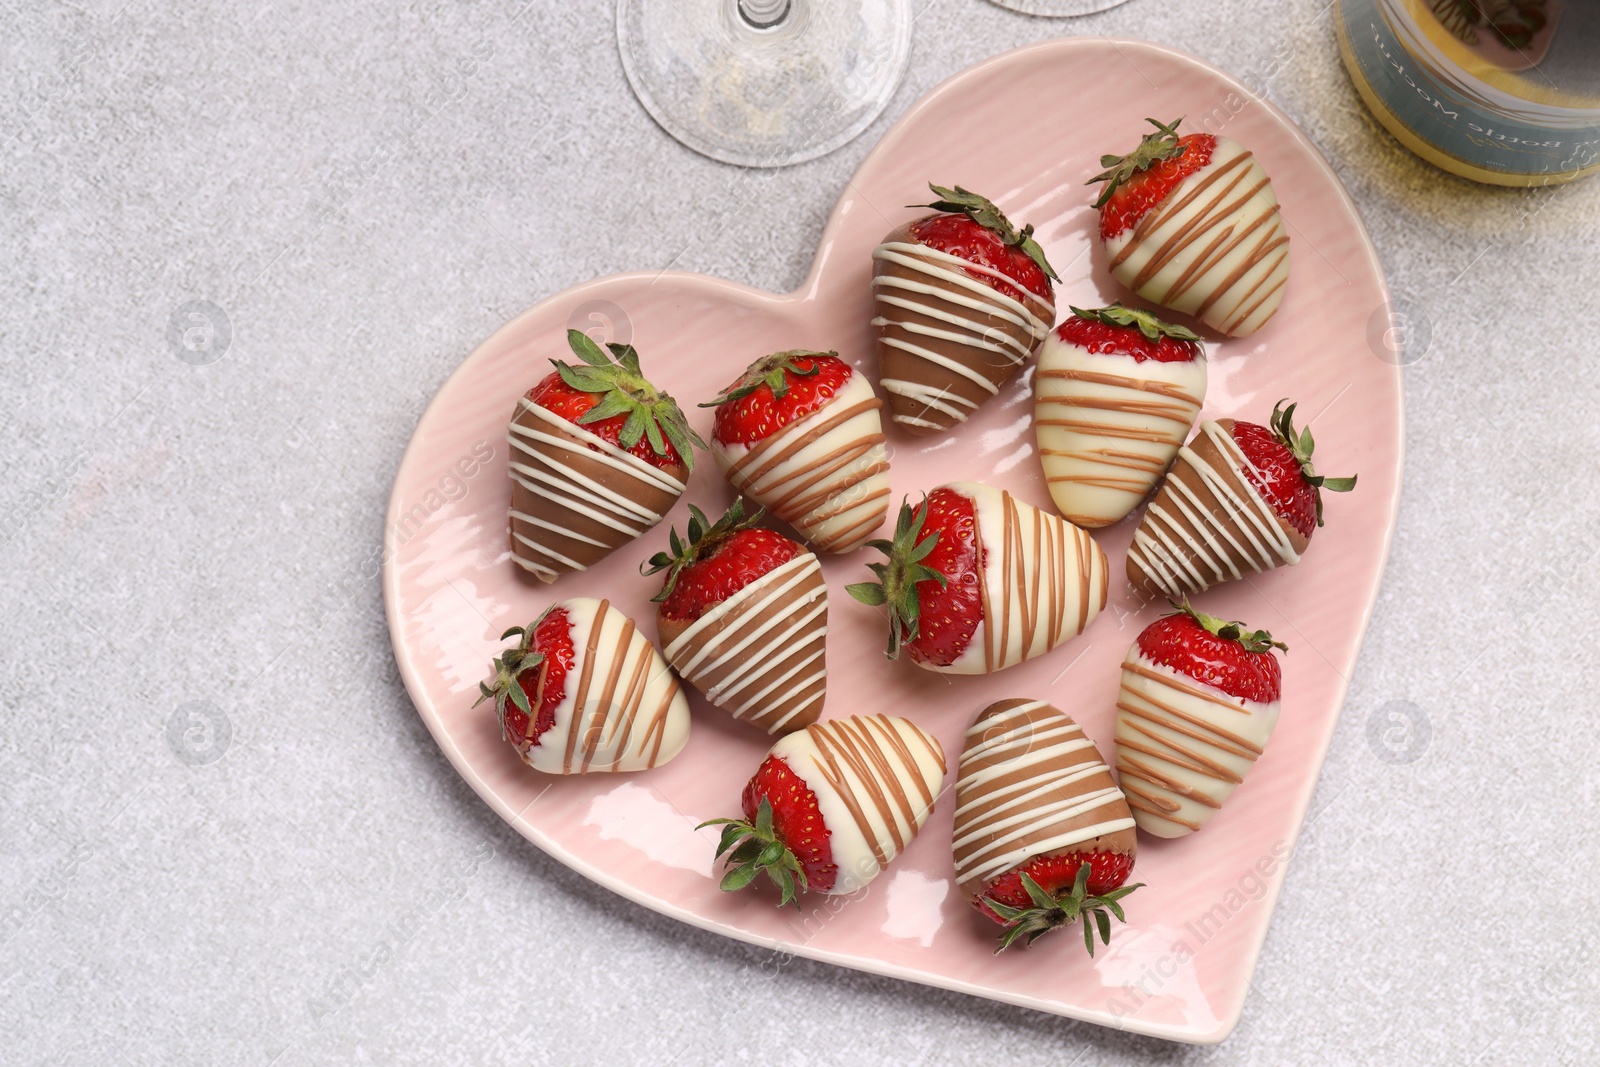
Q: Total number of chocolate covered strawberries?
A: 12